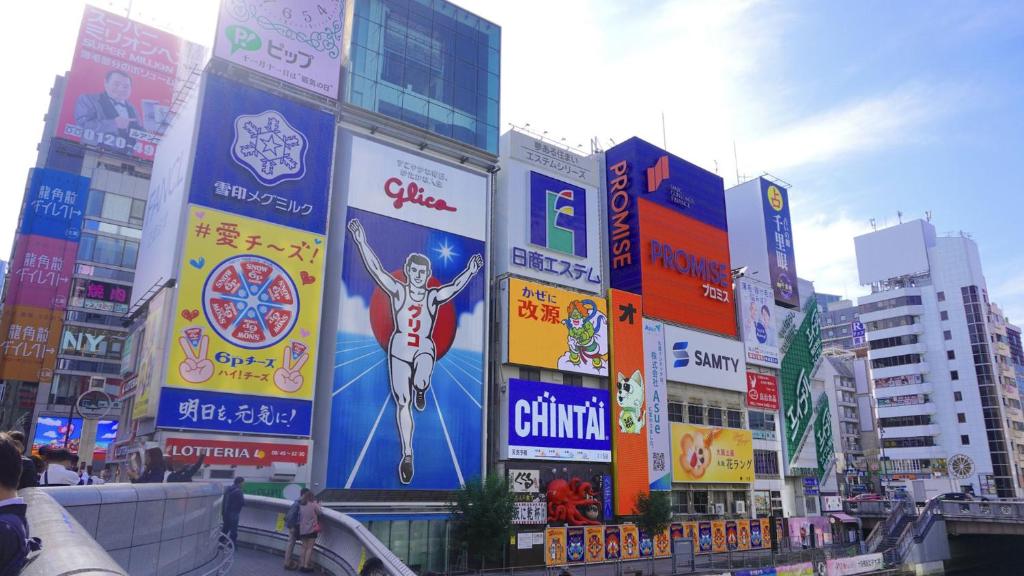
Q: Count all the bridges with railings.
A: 2